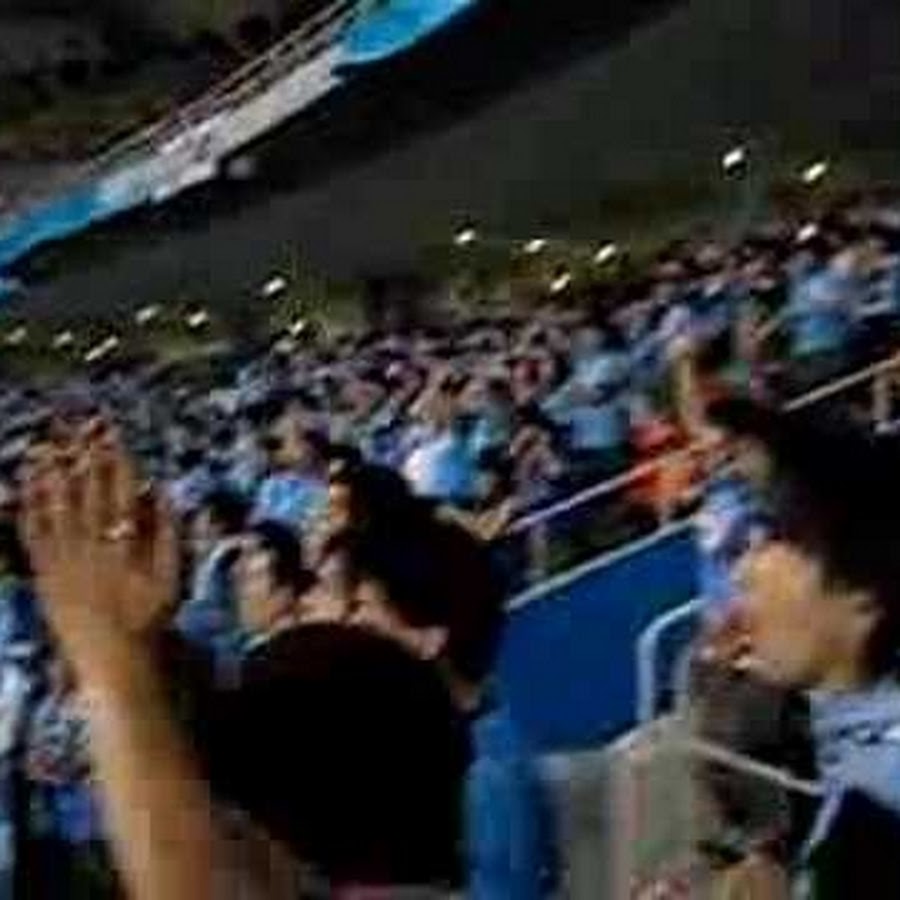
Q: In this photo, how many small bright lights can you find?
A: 14